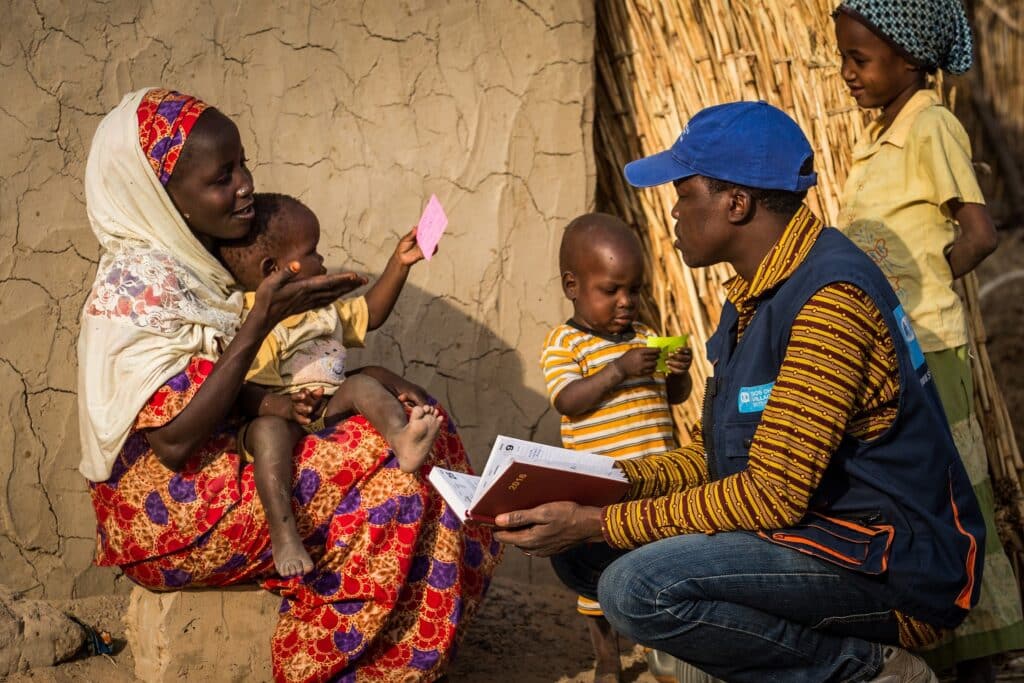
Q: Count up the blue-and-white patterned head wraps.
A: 1